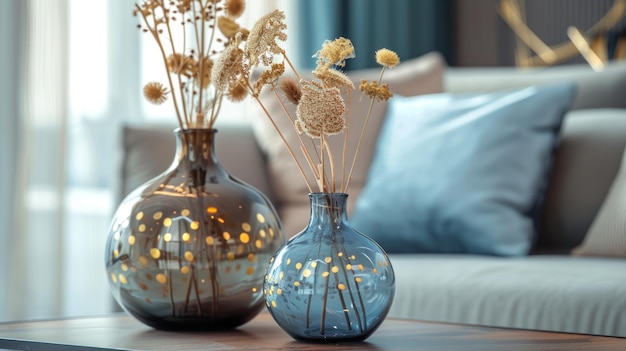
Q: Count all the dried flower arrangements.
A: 2